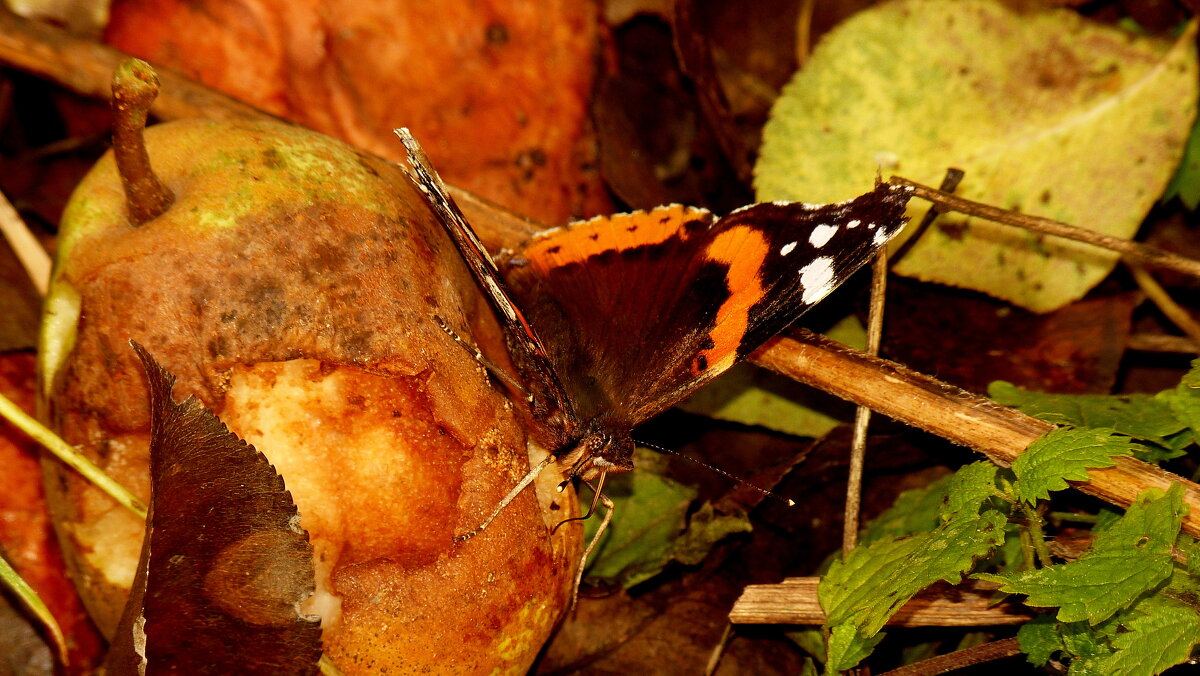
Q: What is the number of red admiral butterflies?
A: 1